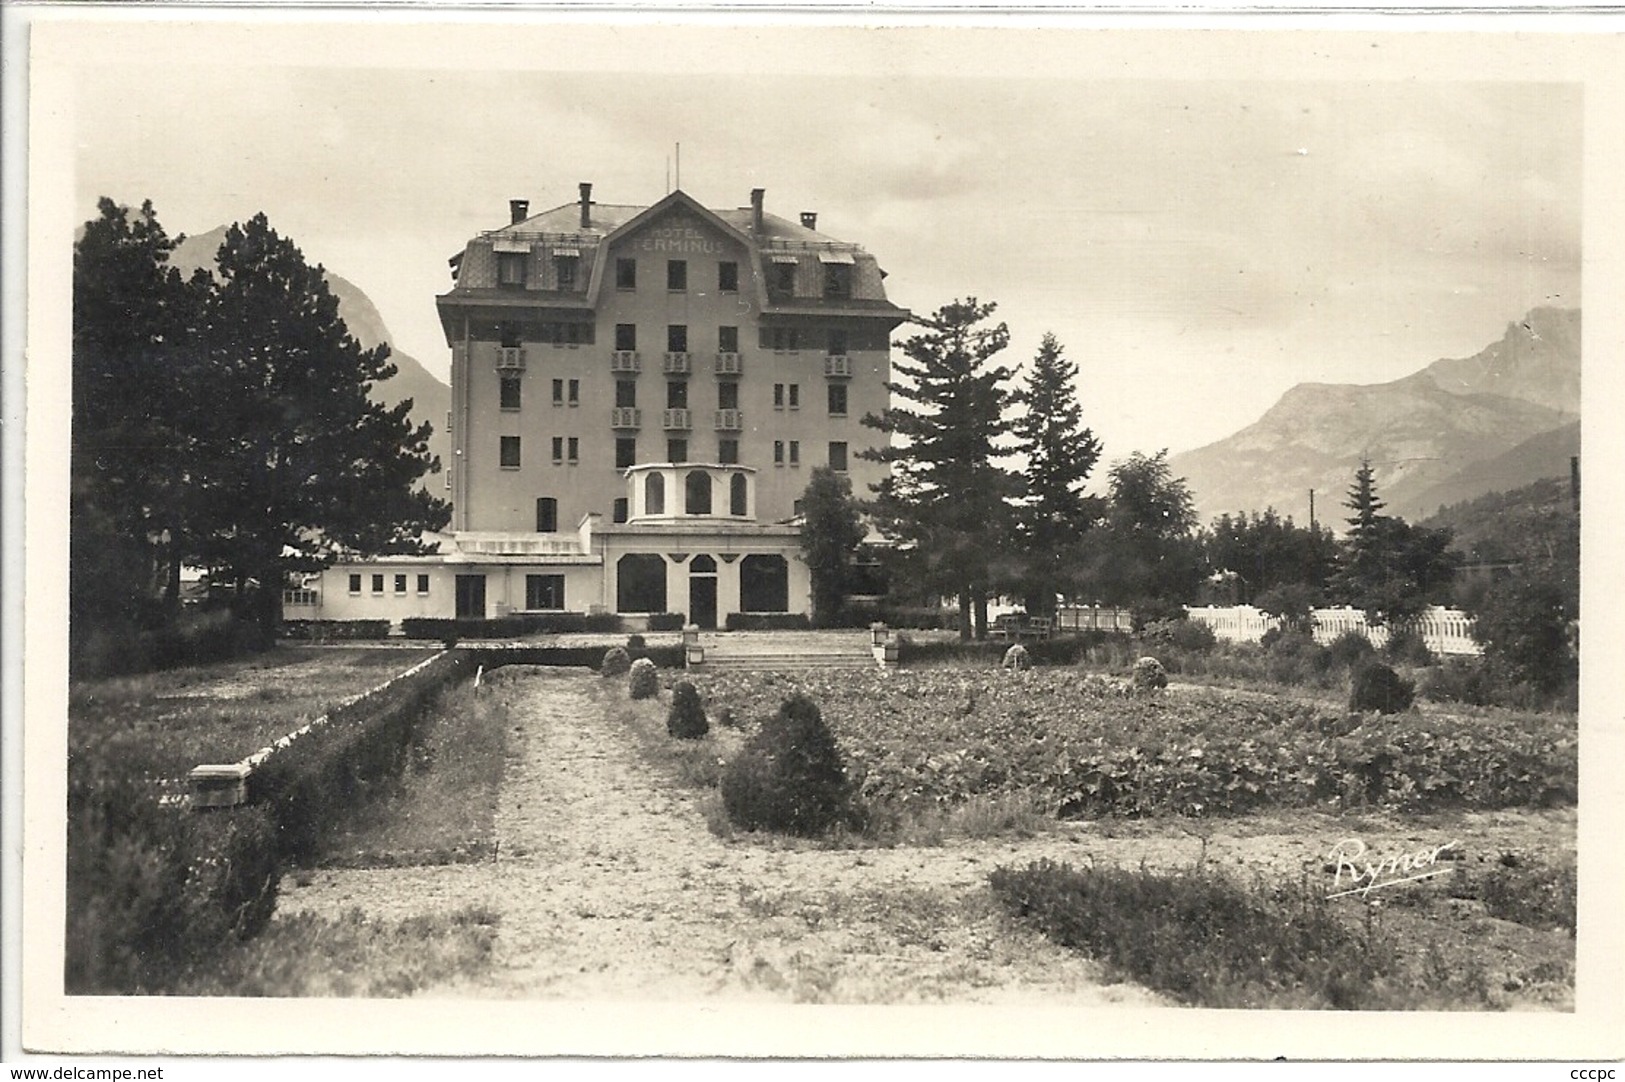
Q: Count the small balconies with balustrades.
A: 8